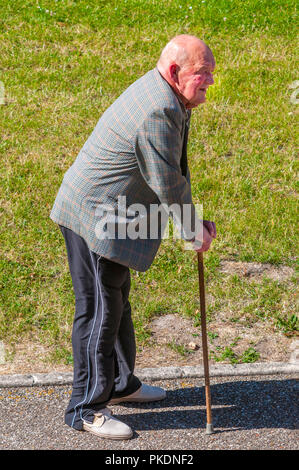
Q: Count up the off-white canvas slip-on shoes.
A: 2